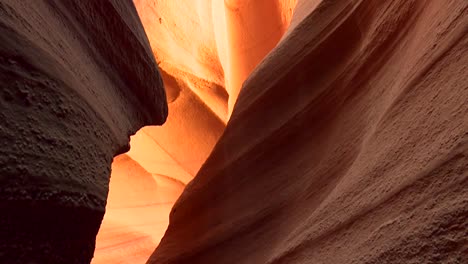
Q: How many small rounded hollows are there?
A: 1